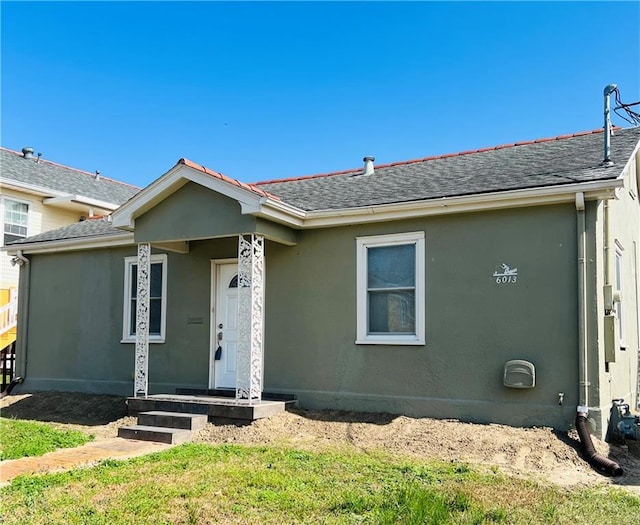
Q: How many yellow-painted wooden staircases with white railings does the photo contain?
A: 1